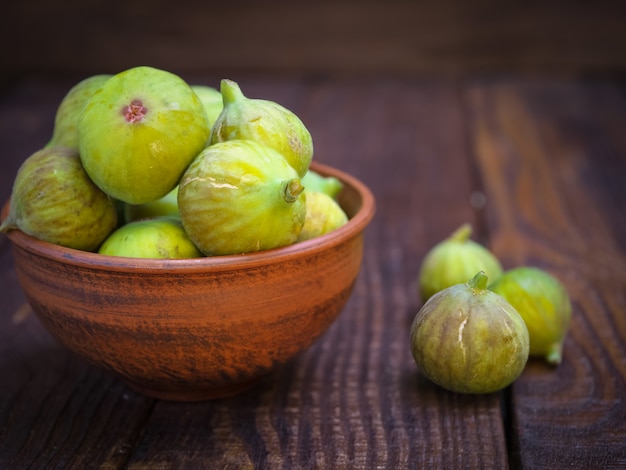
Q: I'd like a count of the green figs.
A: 13